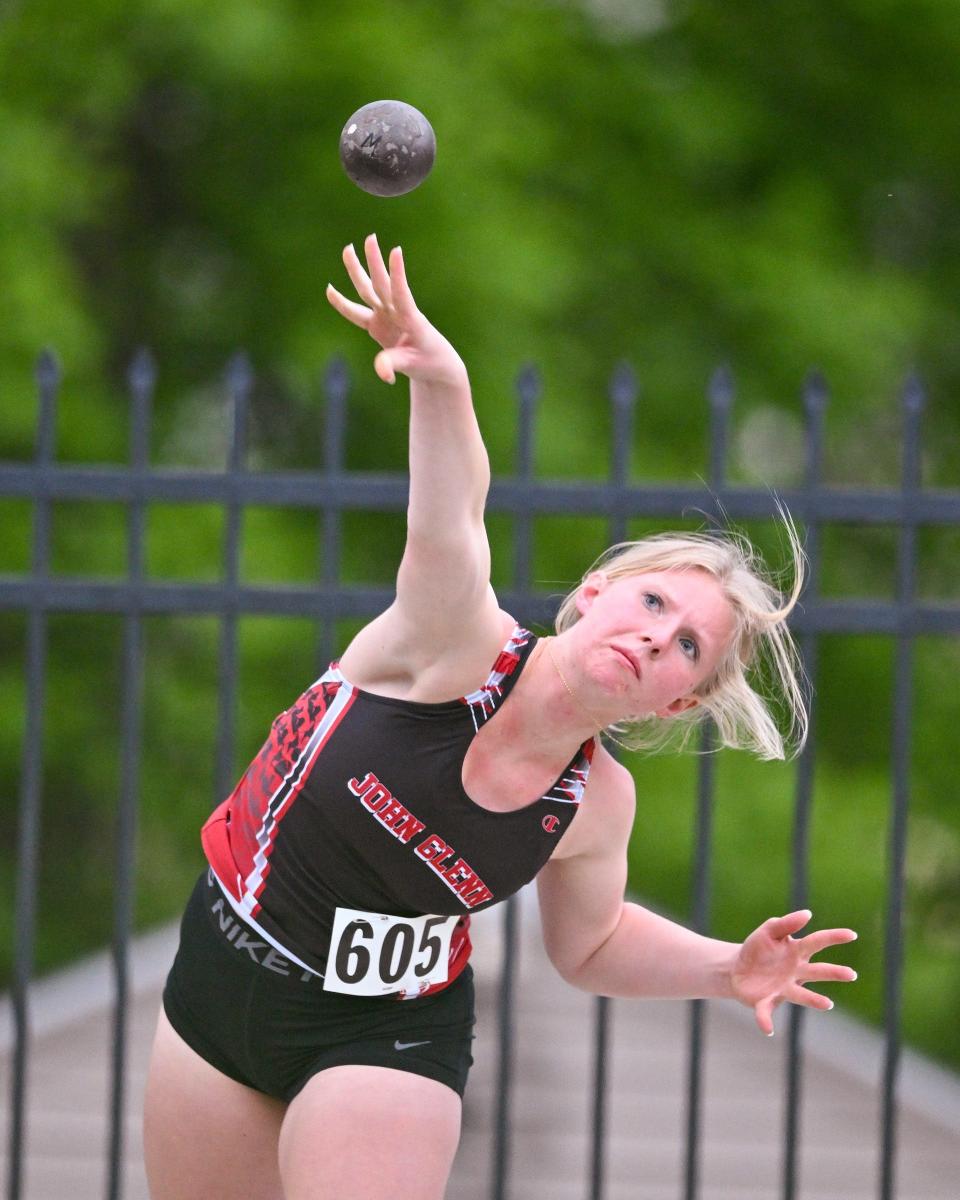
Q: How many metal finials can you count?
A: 9